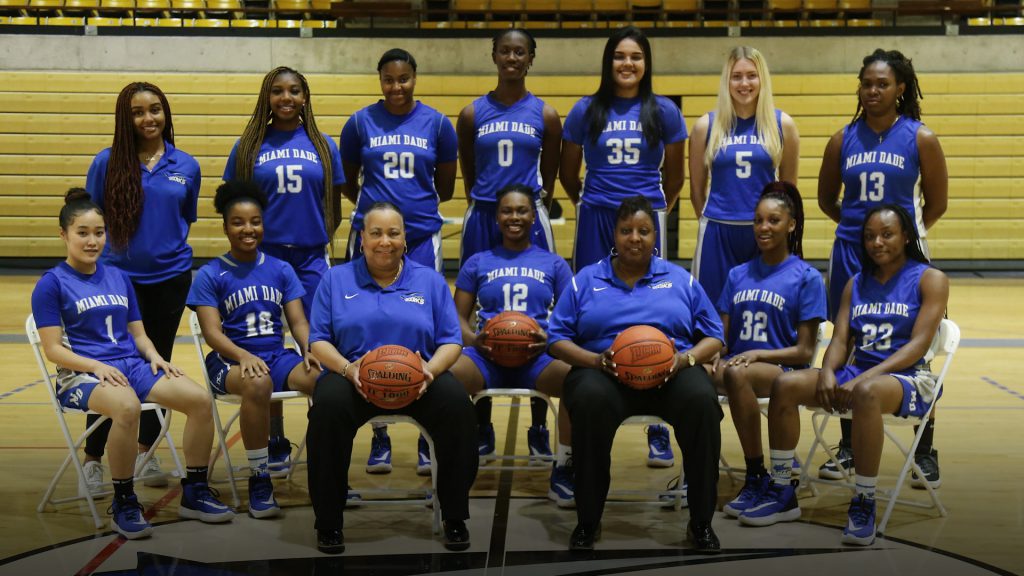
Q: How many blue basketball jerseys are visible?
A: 11